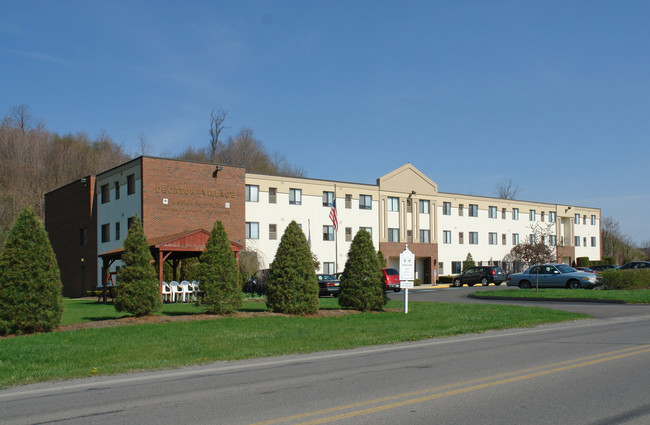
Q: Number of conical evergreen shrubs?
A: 5